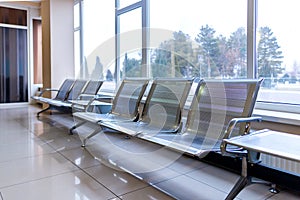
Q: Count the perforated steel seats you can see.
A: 6